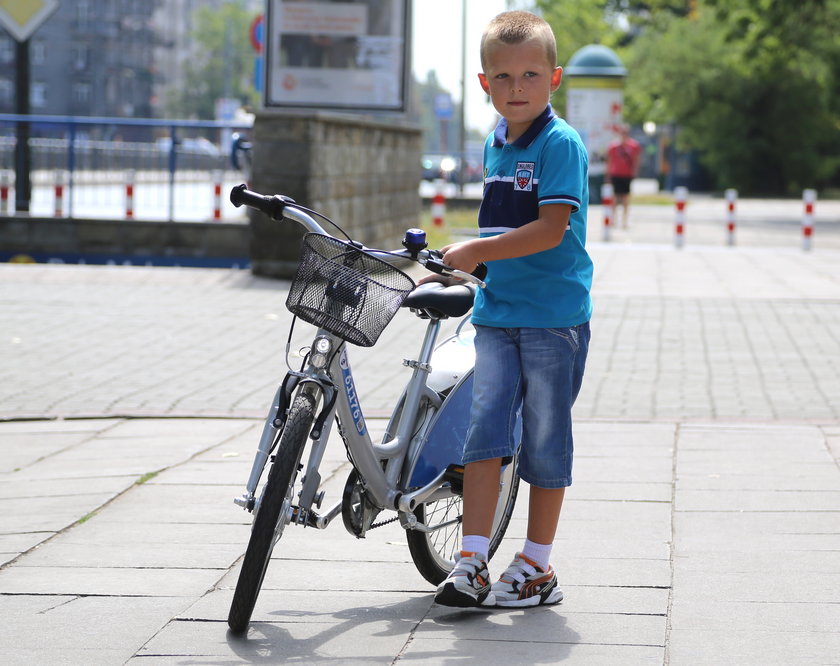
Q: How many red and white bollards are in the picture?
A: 9